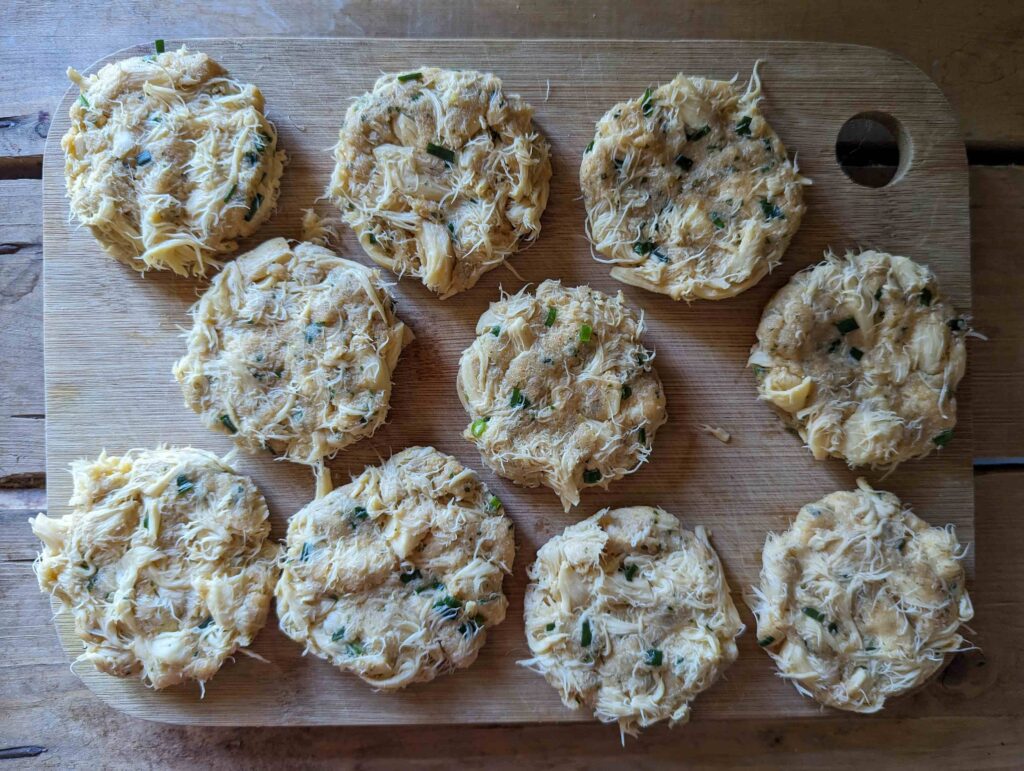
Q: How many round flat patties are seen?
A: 10